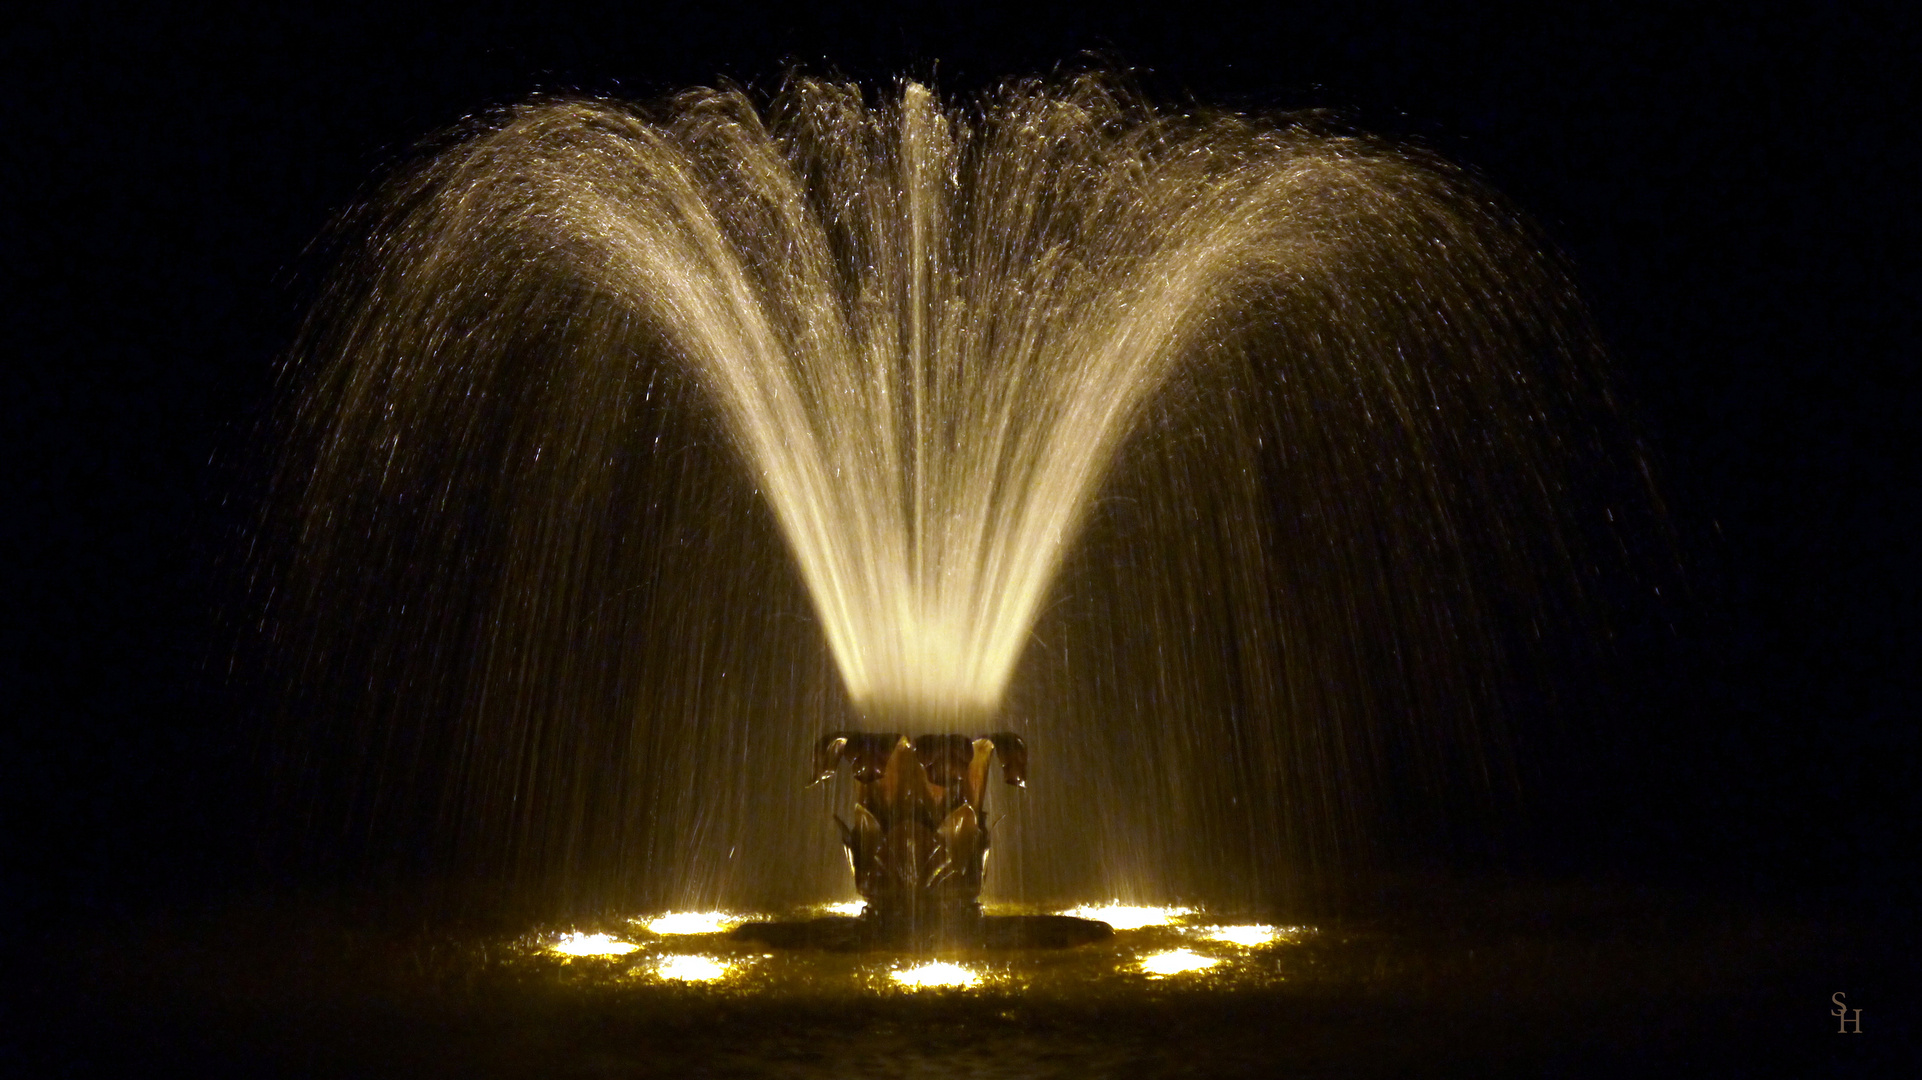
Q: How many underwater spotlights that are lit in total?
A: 8